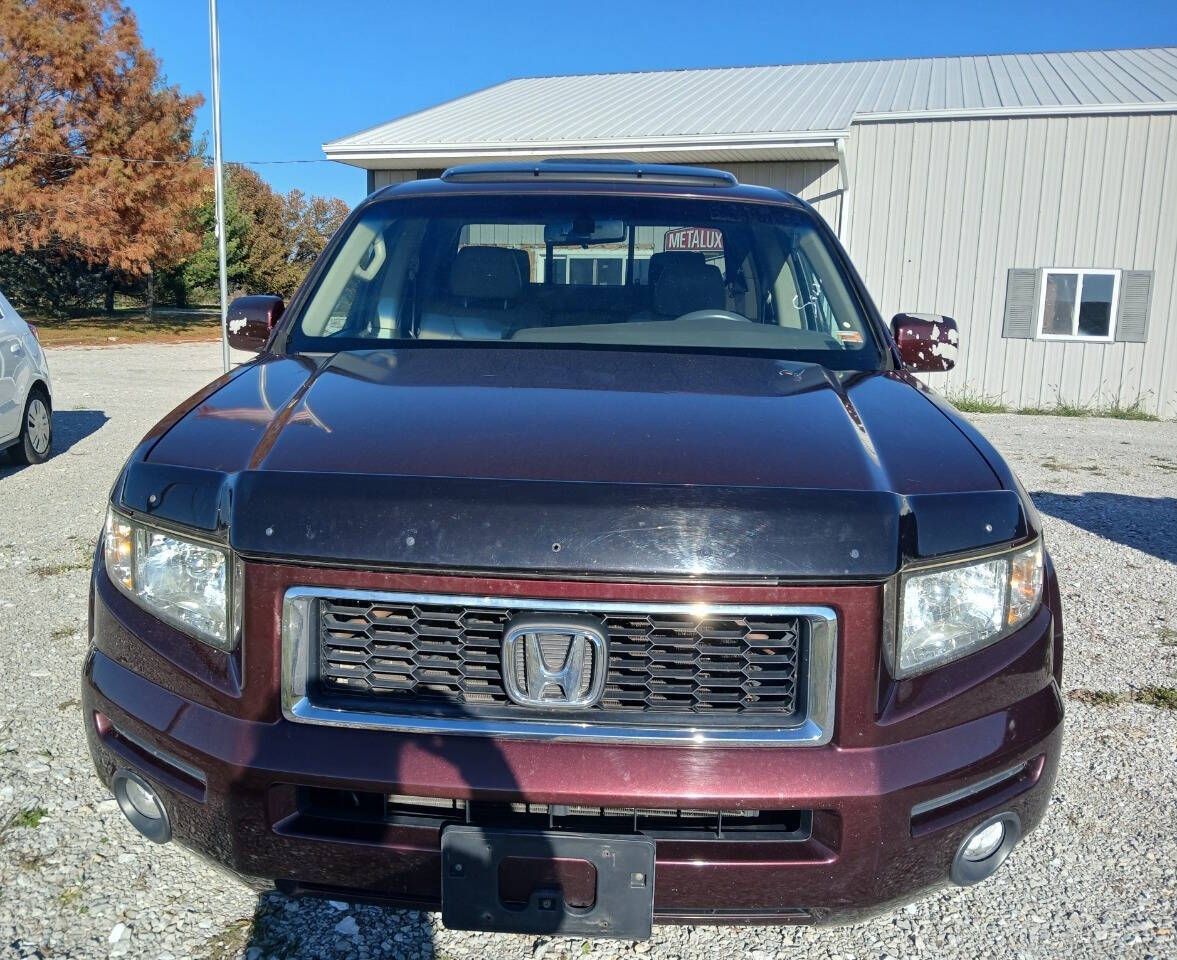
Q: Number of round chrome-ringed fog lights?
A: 2